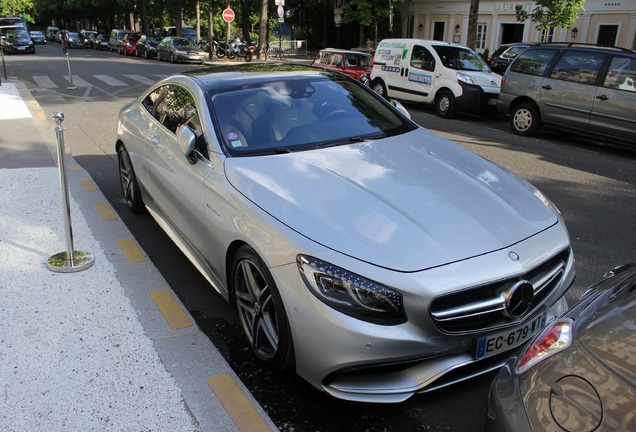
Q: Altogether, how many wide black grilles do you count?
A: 1